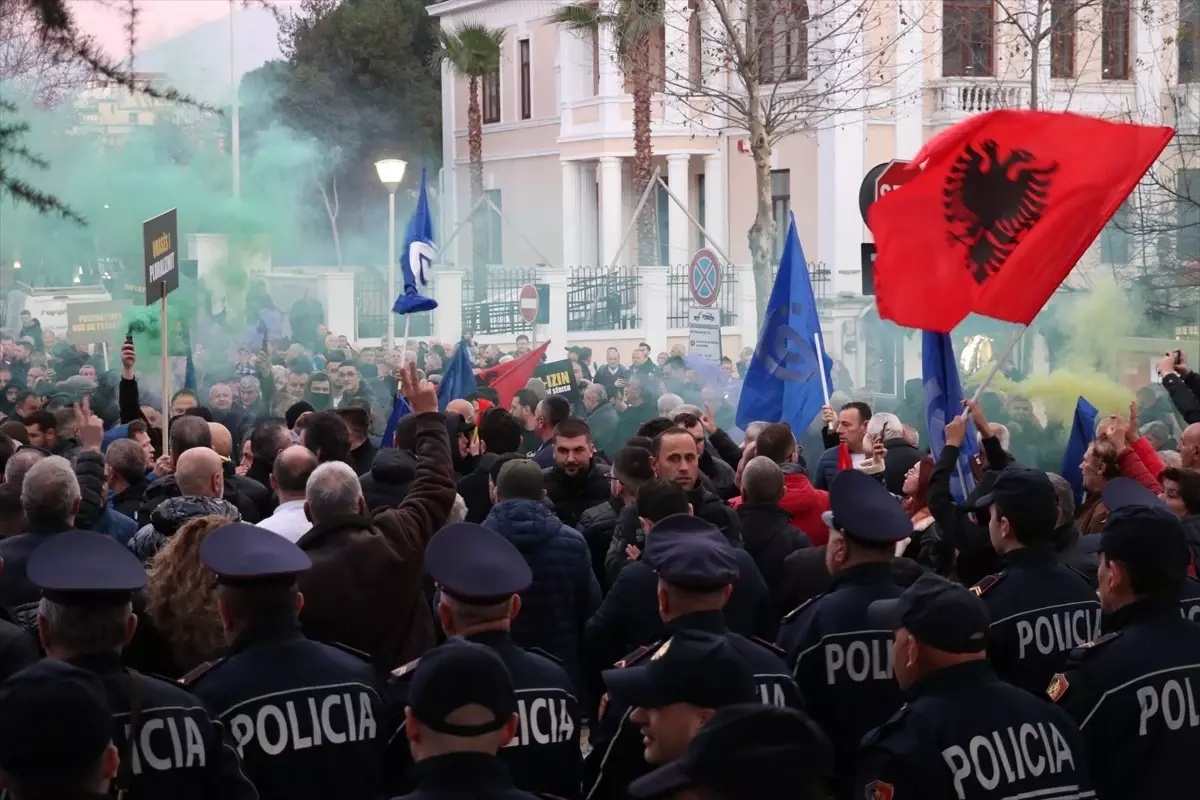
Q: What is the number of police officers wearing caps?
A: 13